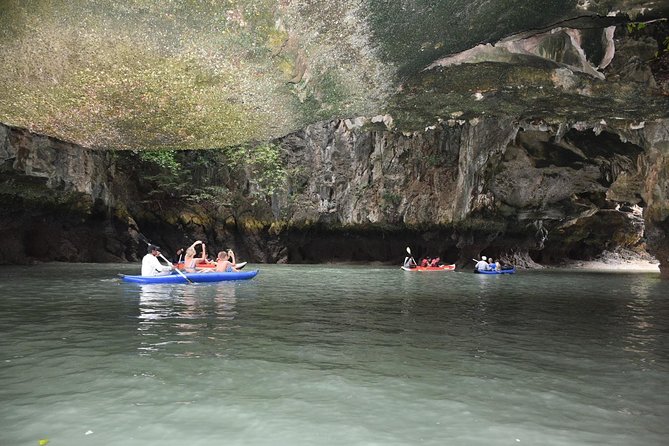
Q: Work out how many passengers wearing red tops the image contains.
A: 2